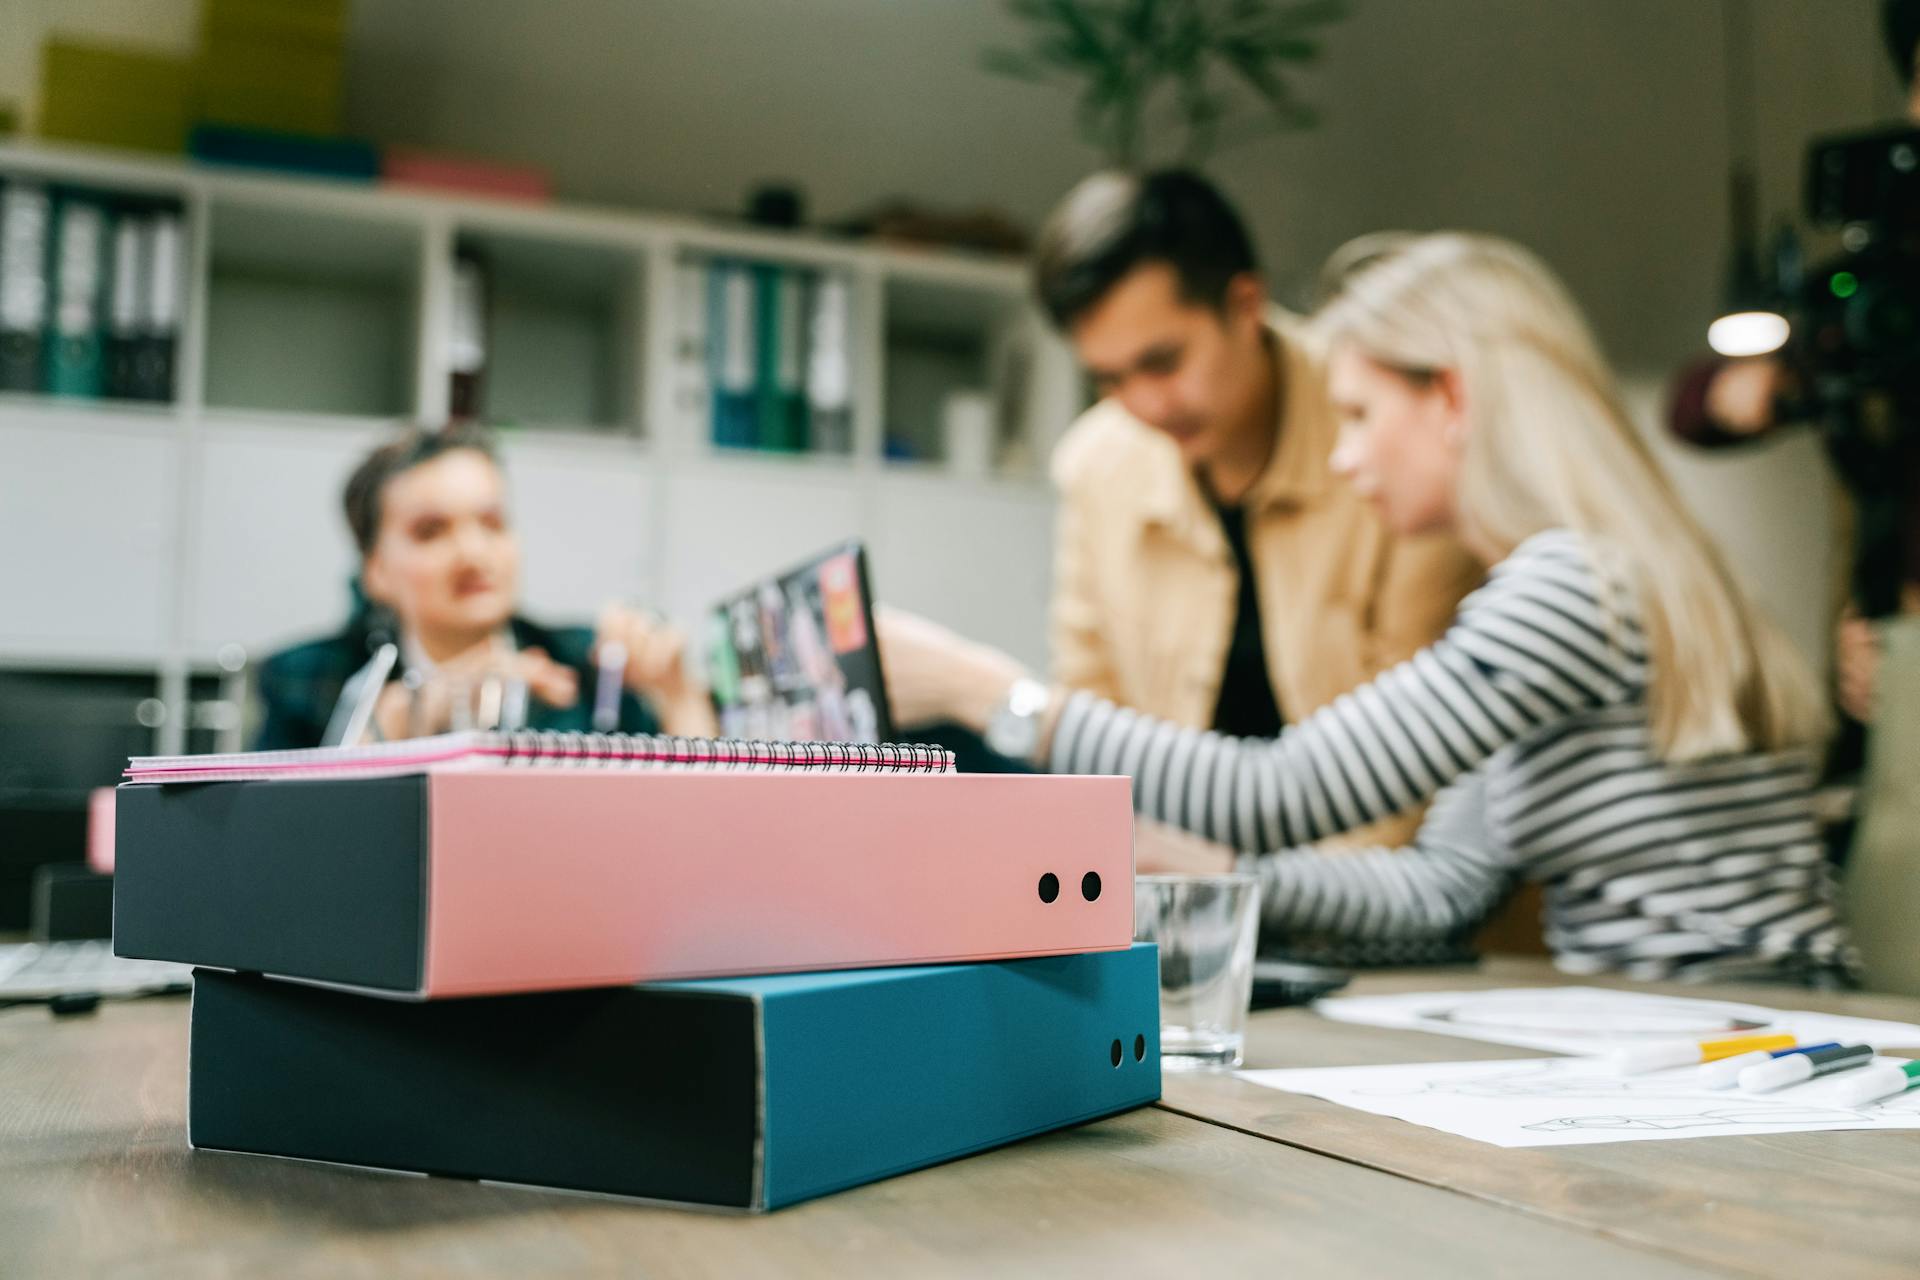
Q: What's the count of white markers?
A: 4